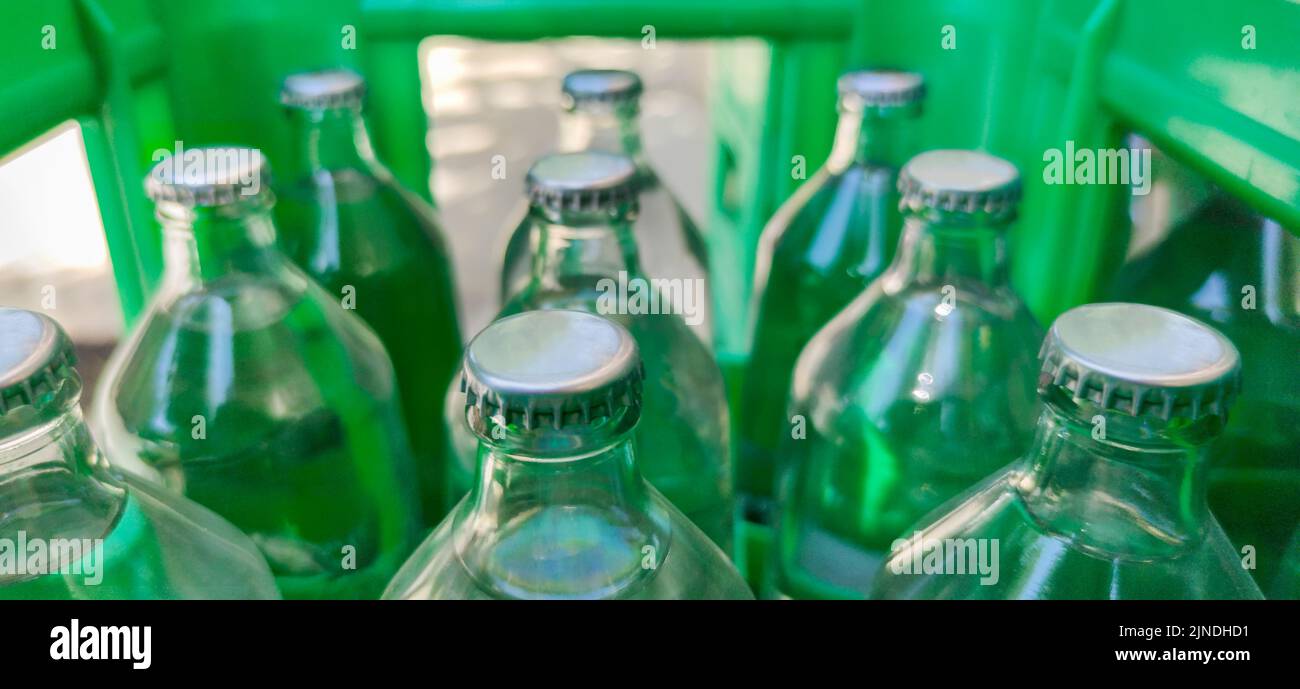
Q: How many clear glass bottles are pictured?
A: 9